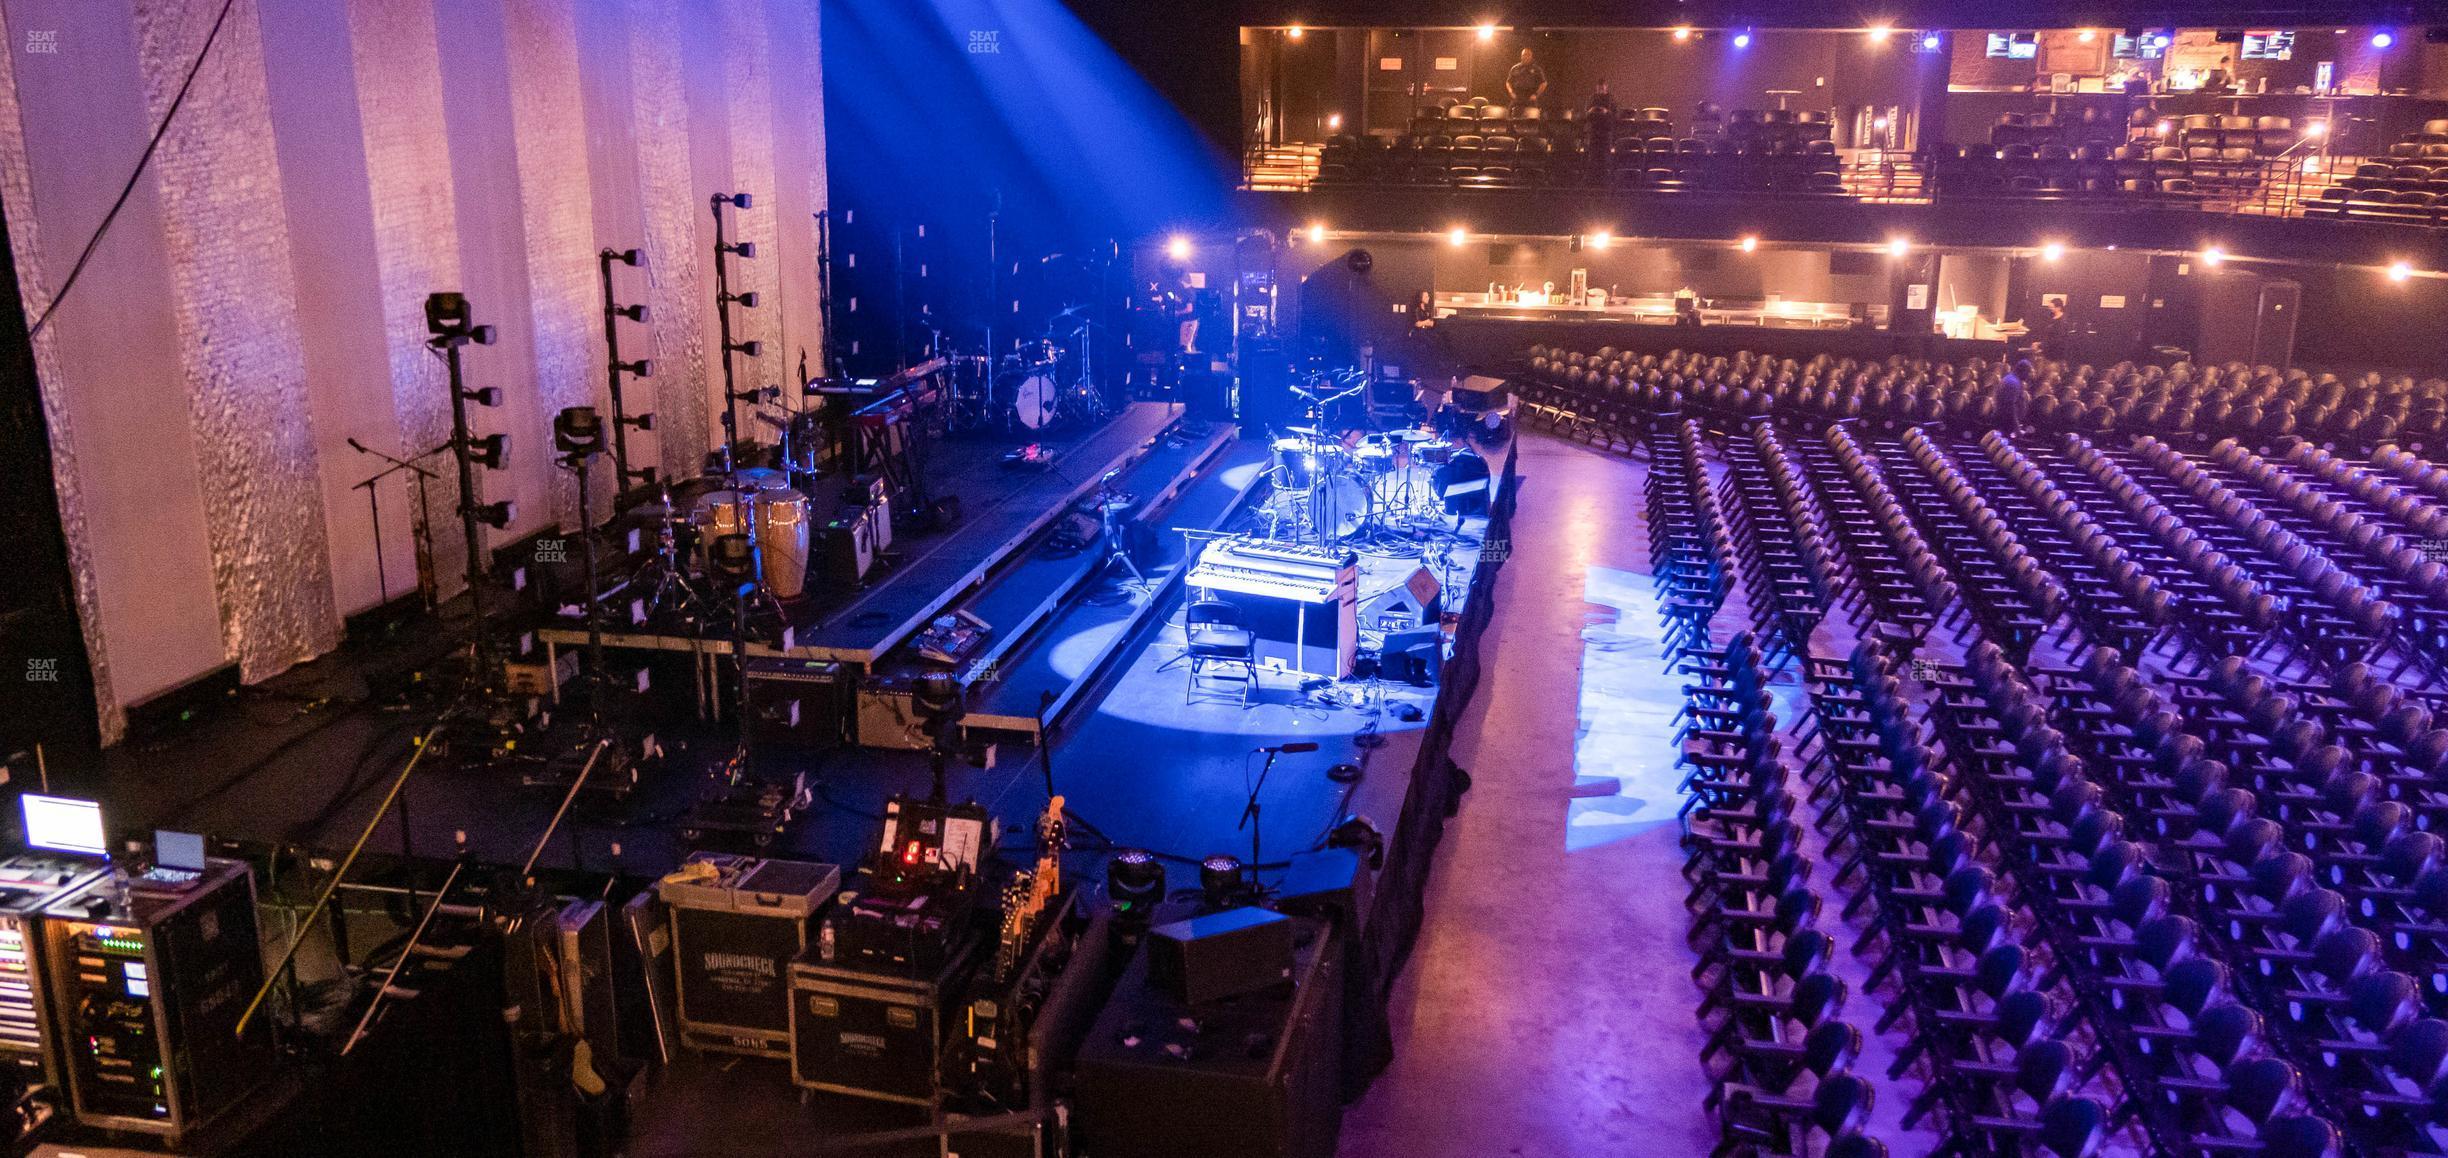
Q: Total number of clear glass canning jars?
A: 0